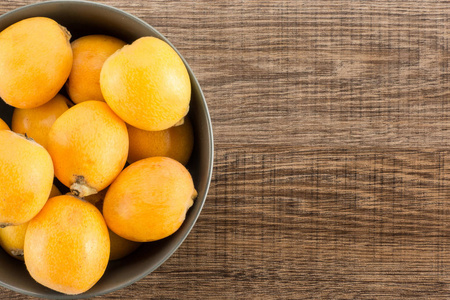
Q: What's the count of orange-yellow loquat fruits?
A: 12